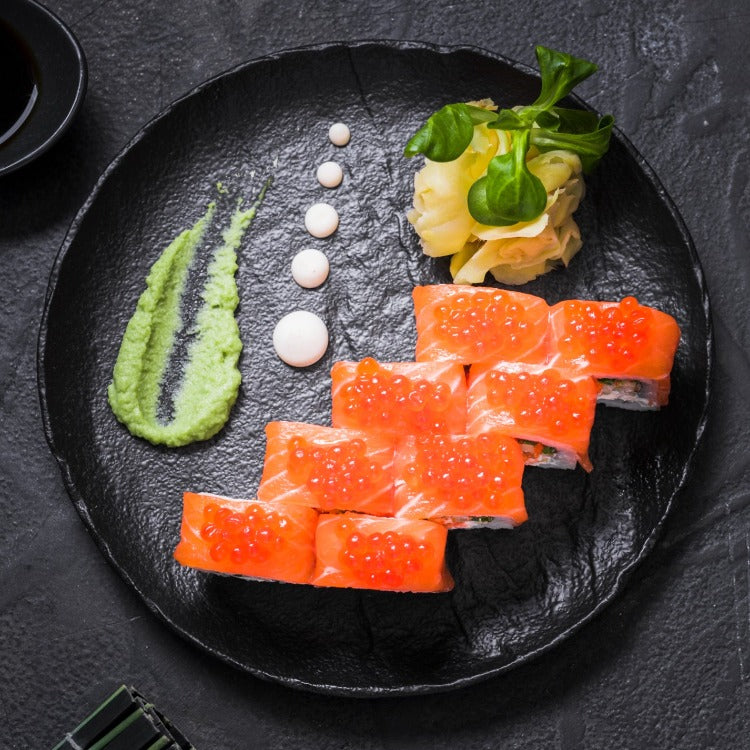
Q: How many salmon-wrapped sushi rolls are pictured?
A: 8